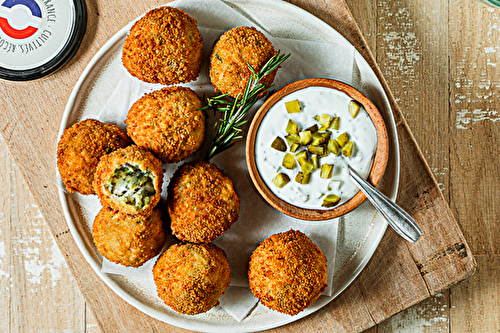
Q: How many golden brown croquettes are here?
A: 9